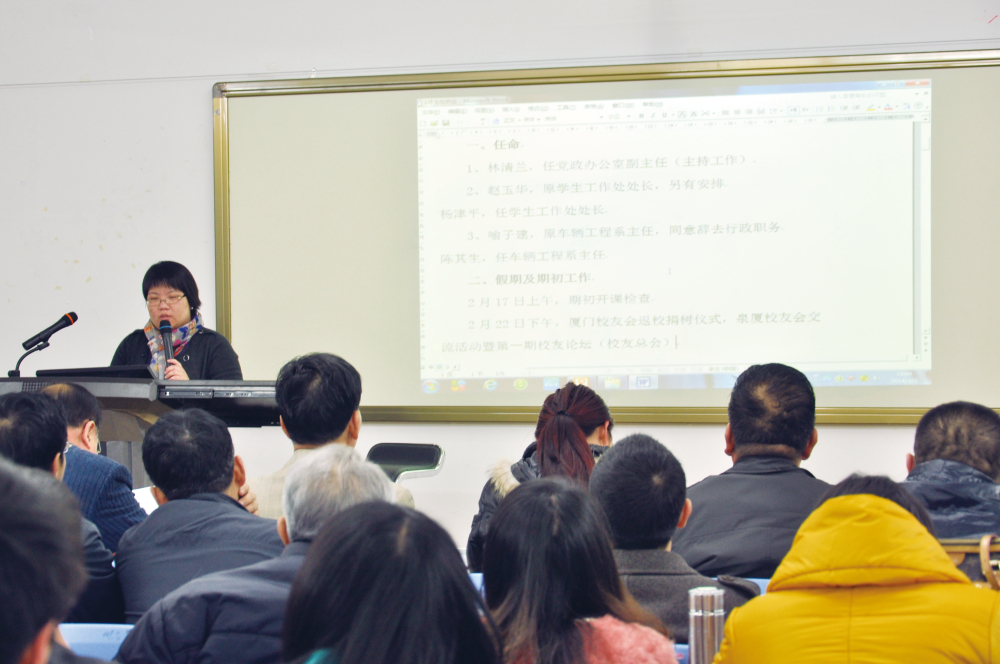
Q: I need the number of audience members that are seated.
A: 13